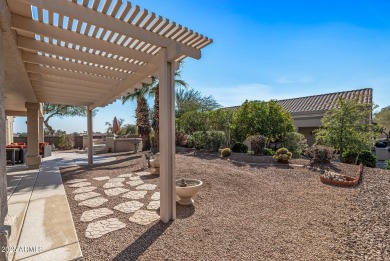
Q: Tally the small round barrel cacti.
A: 2